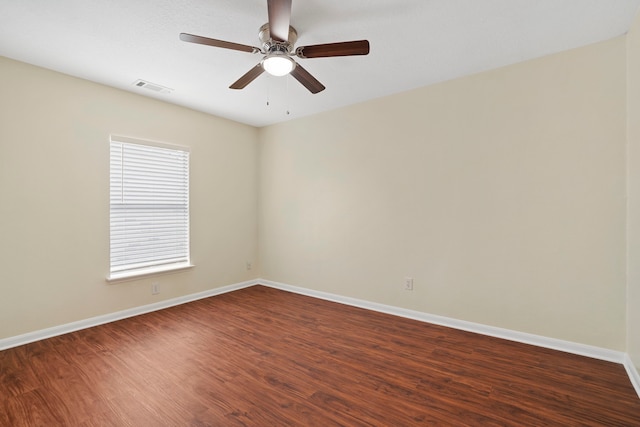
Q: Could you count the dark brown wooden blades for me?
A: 5